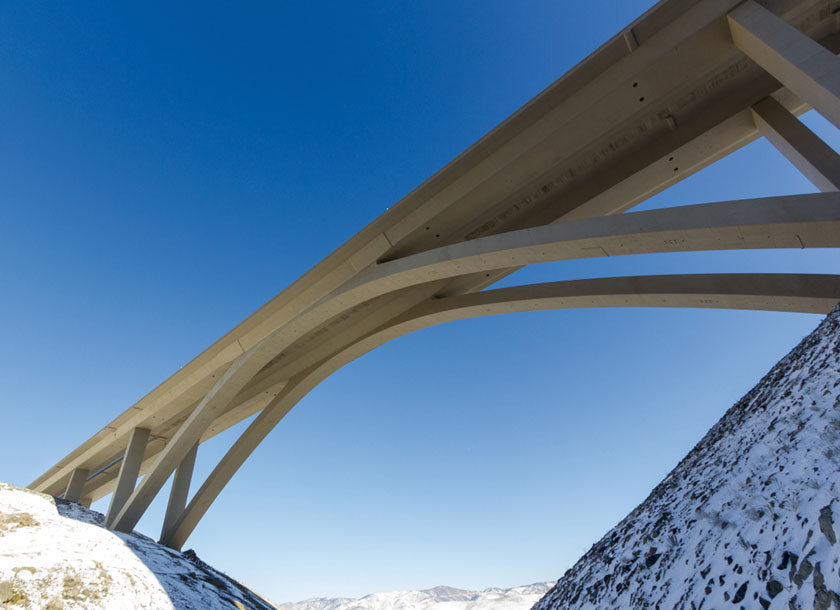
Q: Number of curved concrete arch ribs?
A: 2